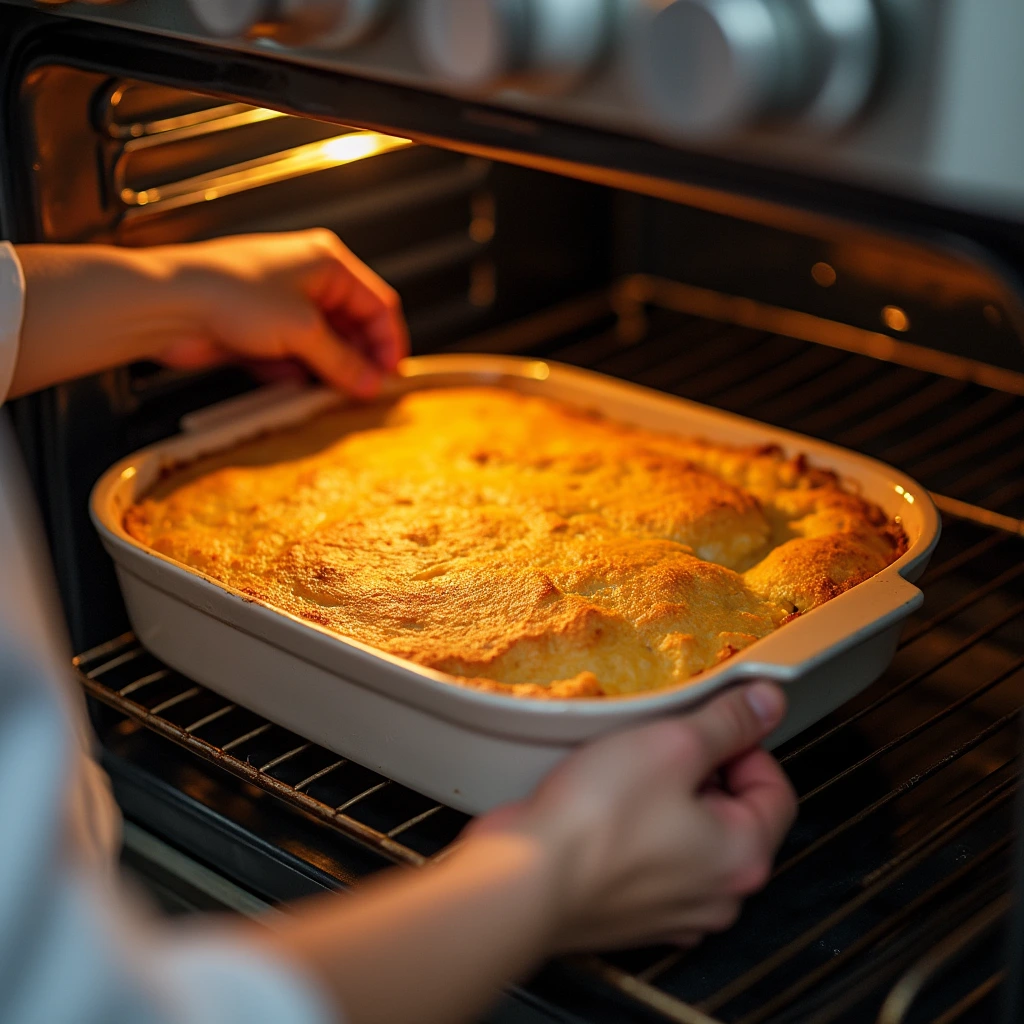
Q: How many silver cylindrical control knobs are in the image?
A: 3